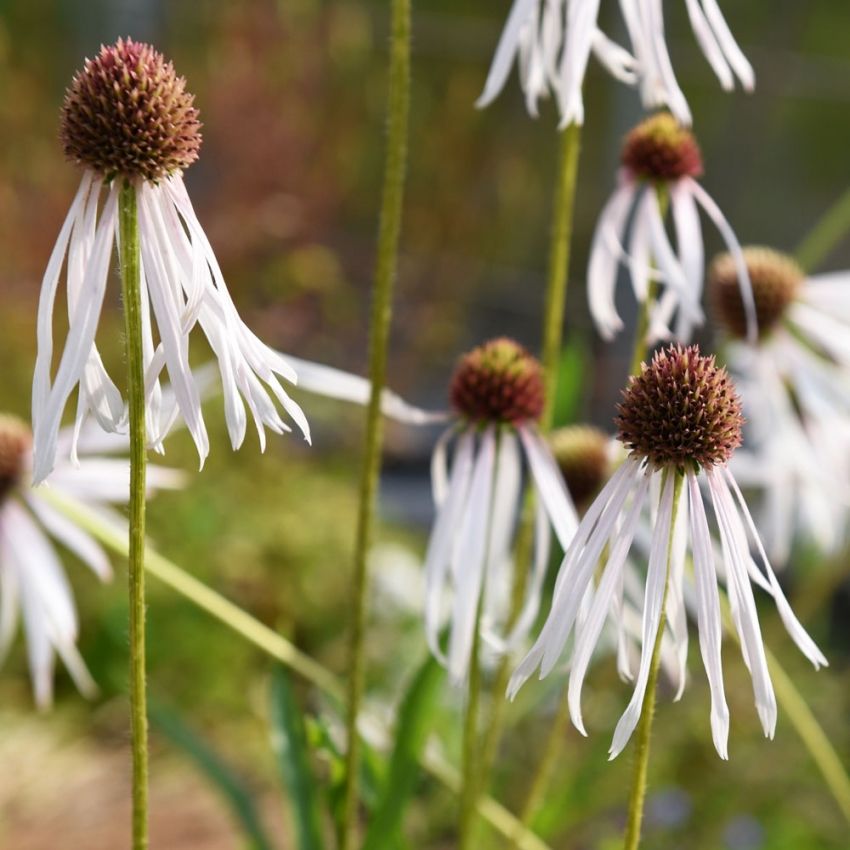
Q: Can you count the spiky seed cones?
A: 7